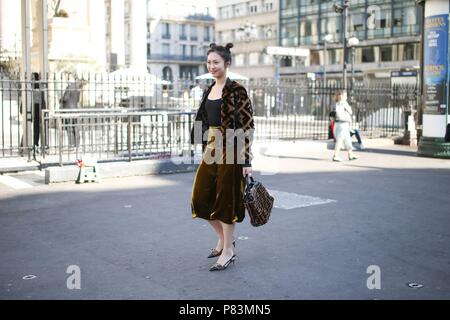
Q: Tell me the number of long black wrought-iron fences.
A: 1